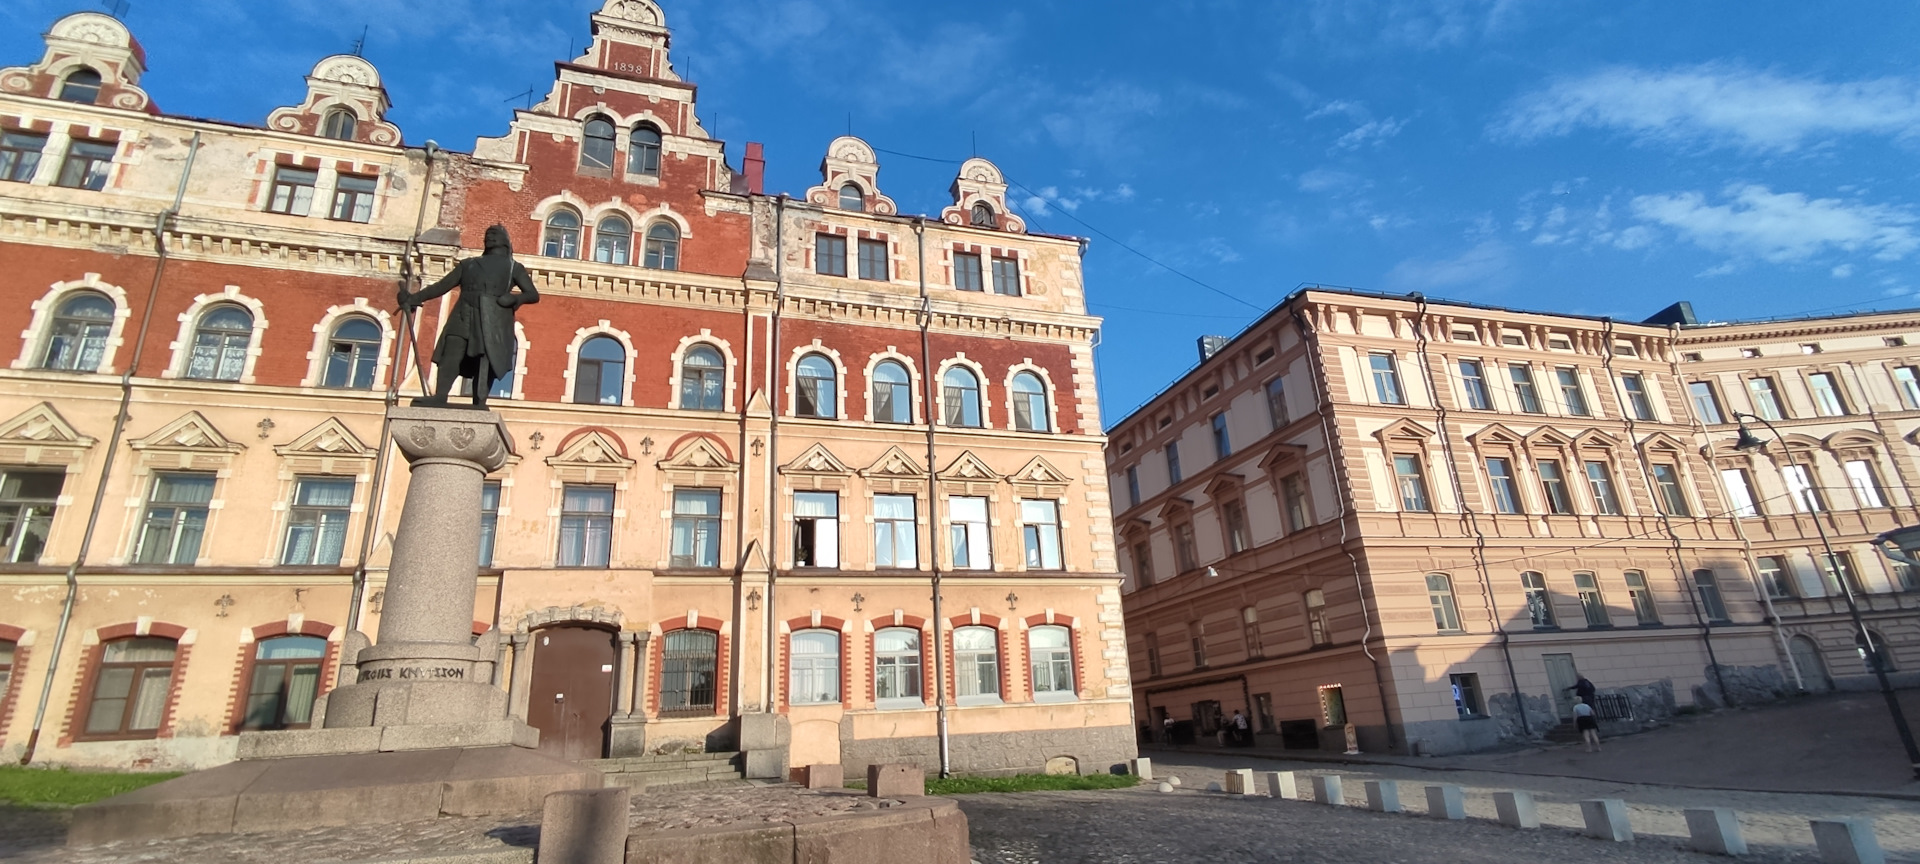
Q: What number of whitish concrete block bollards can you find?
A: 10